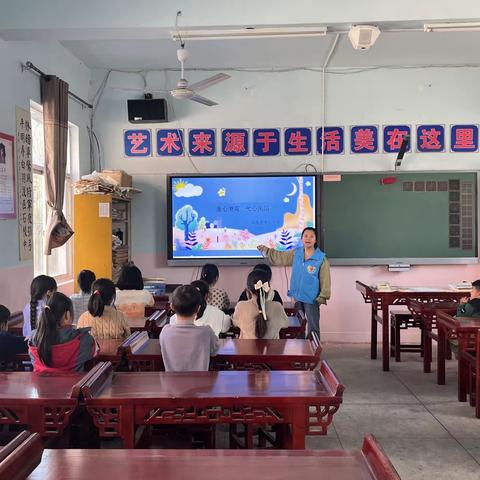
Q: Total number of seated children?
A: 12